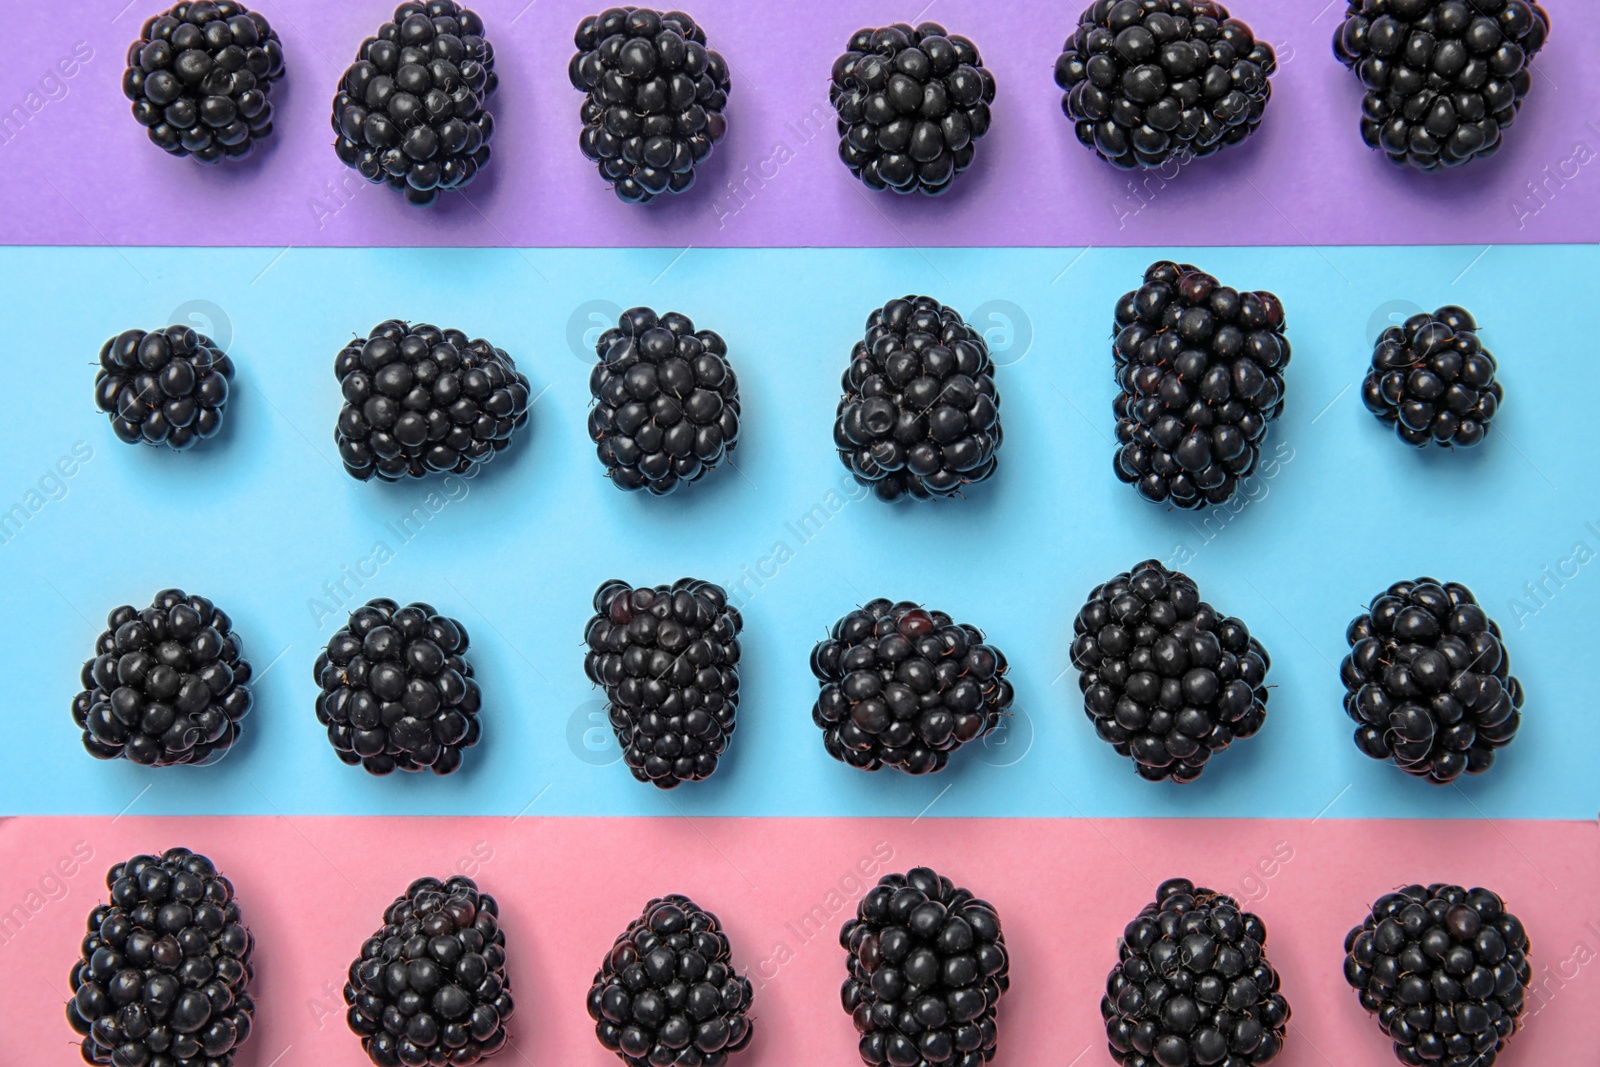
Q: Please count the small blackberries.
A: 2